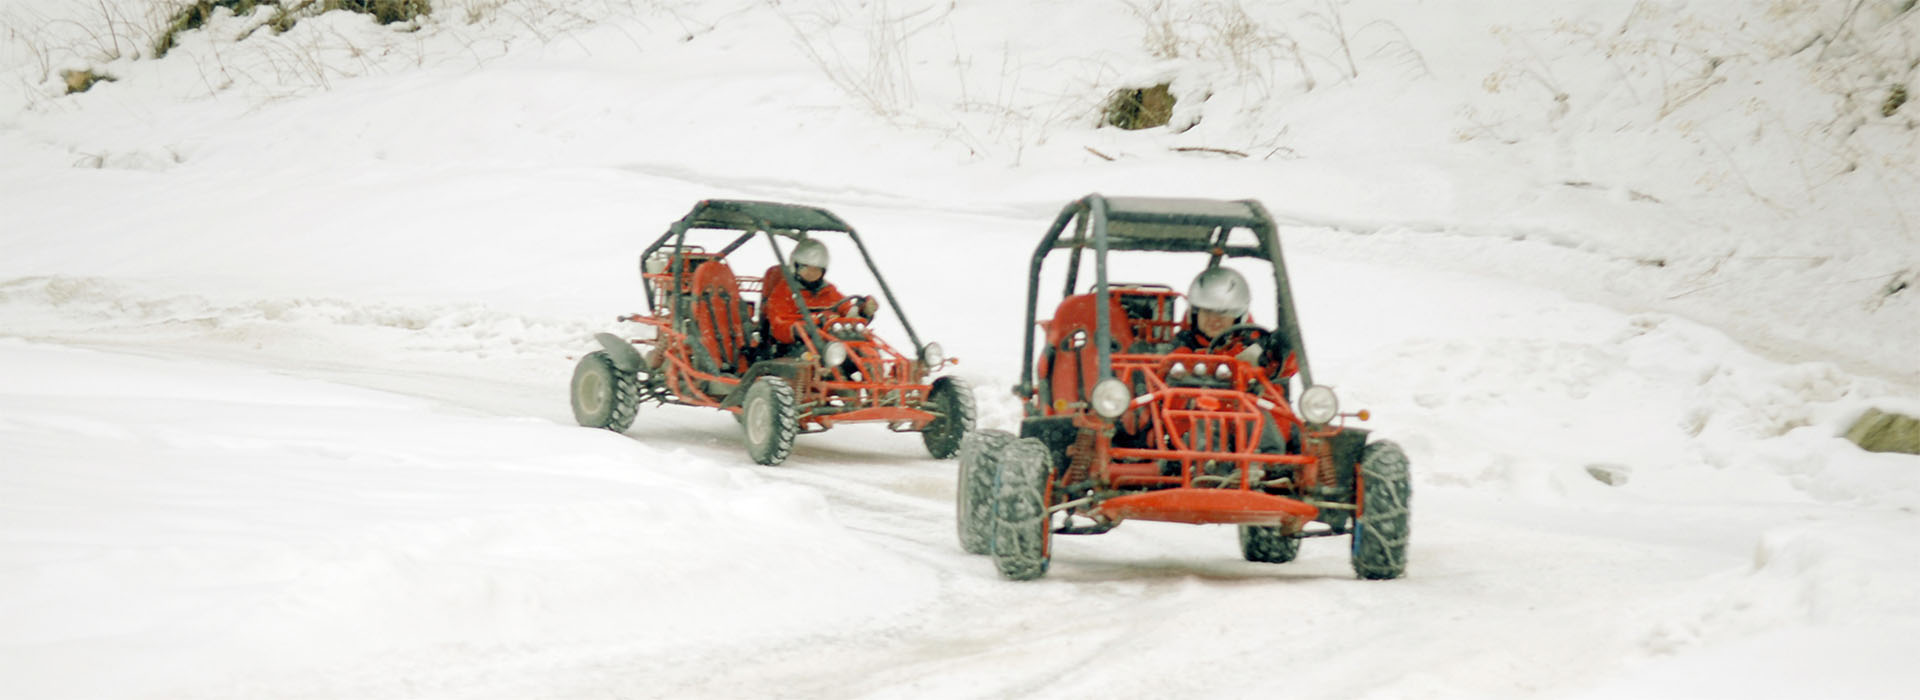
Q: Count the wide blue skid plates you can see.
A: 0